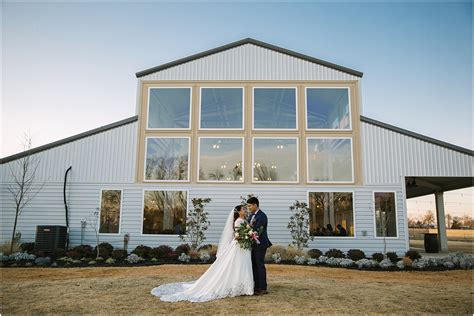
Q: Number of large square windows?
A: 10